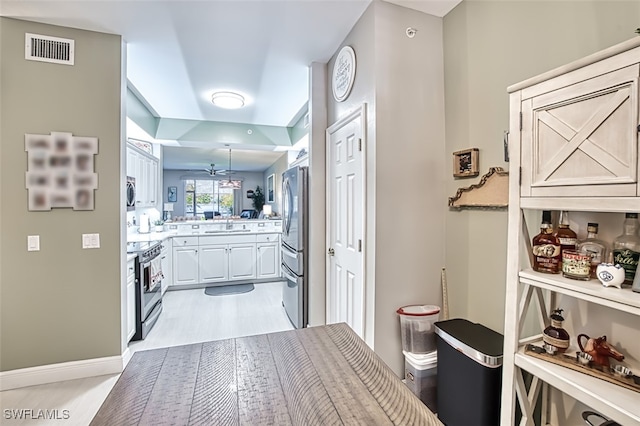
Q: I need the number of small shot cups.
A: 3